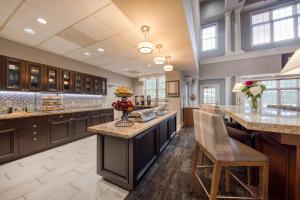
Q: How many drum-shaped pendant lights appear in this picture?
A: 3